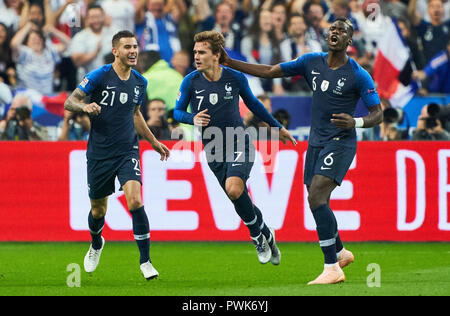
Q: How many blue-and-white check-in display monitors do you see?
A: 0